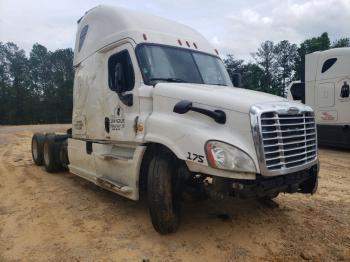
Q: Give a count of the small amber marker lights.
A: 5